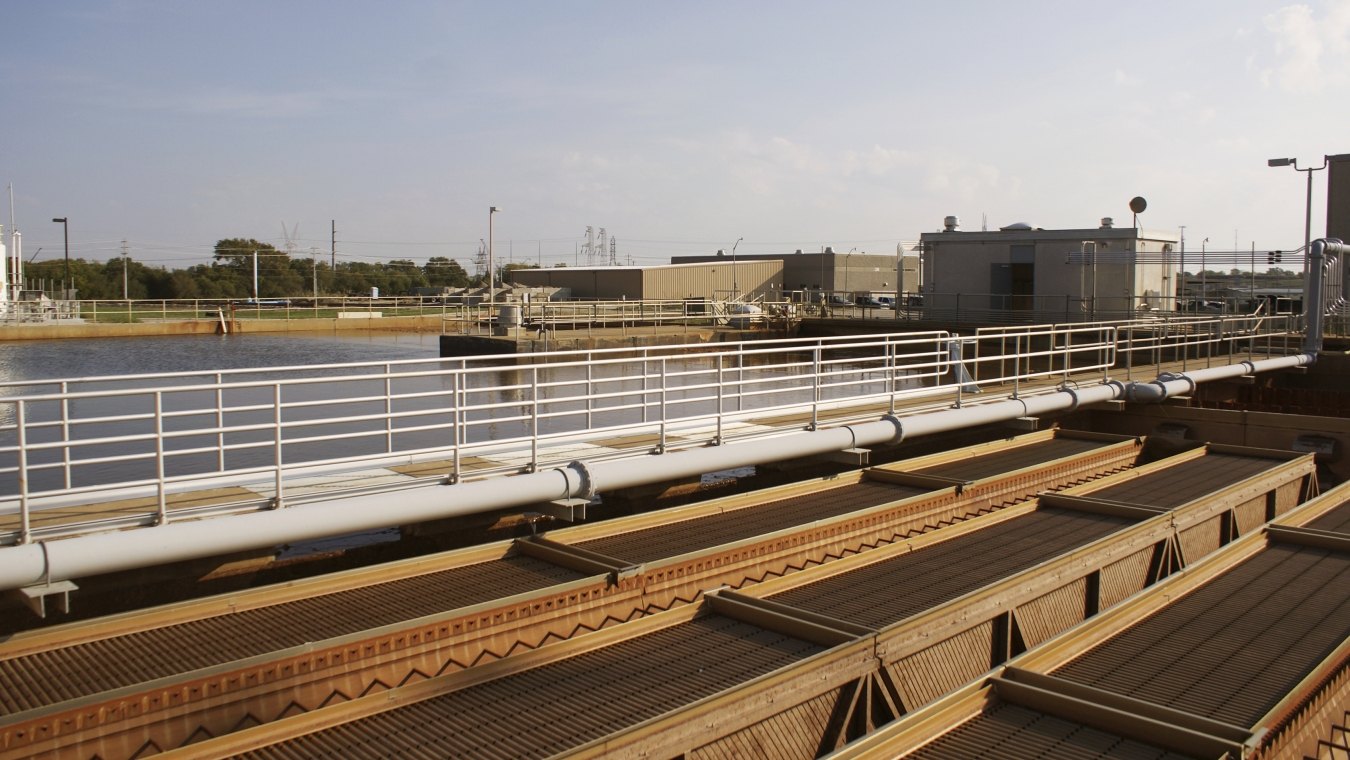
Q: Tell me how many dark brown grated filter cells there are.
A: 9